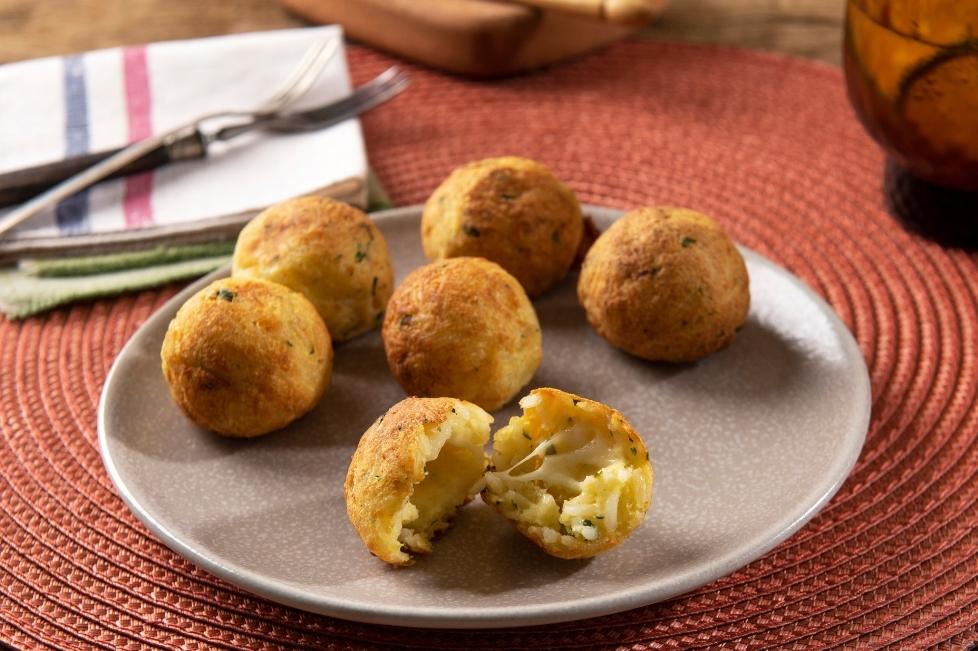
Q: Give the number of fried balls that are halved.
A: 1